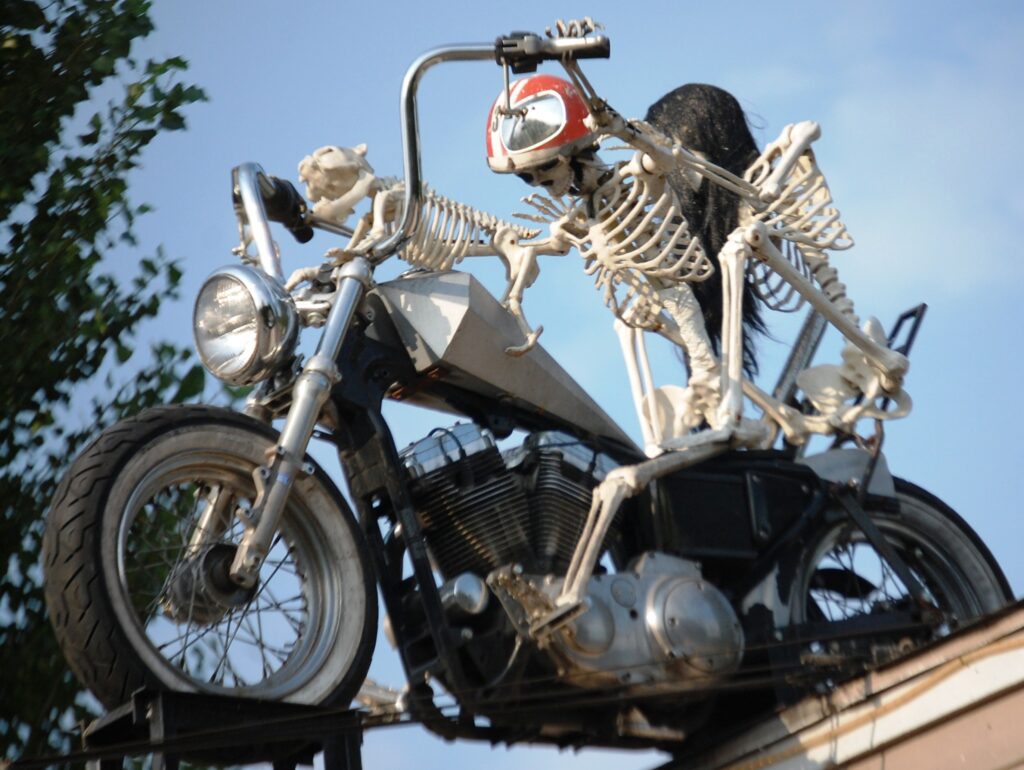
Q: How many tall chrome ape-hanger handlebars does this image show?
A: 2